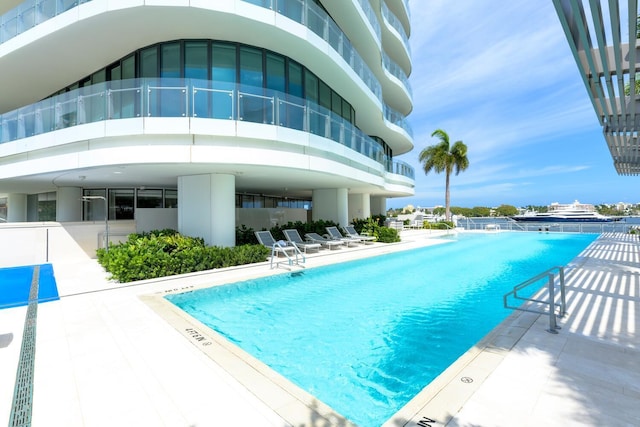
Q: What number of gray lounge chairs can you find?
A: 5